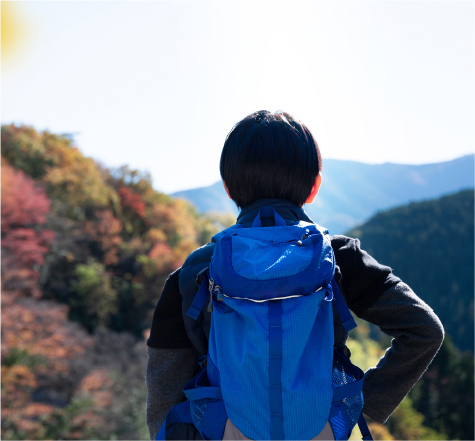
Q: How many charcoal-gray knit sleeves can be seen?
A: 2